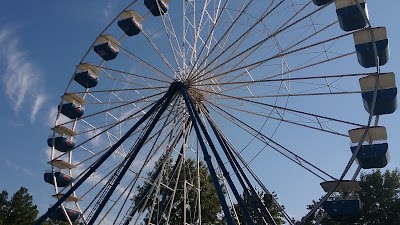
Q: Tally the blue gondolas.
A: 14